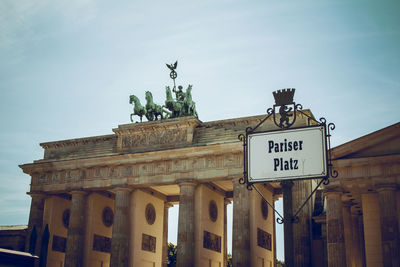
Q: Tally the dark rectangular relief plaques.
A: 5